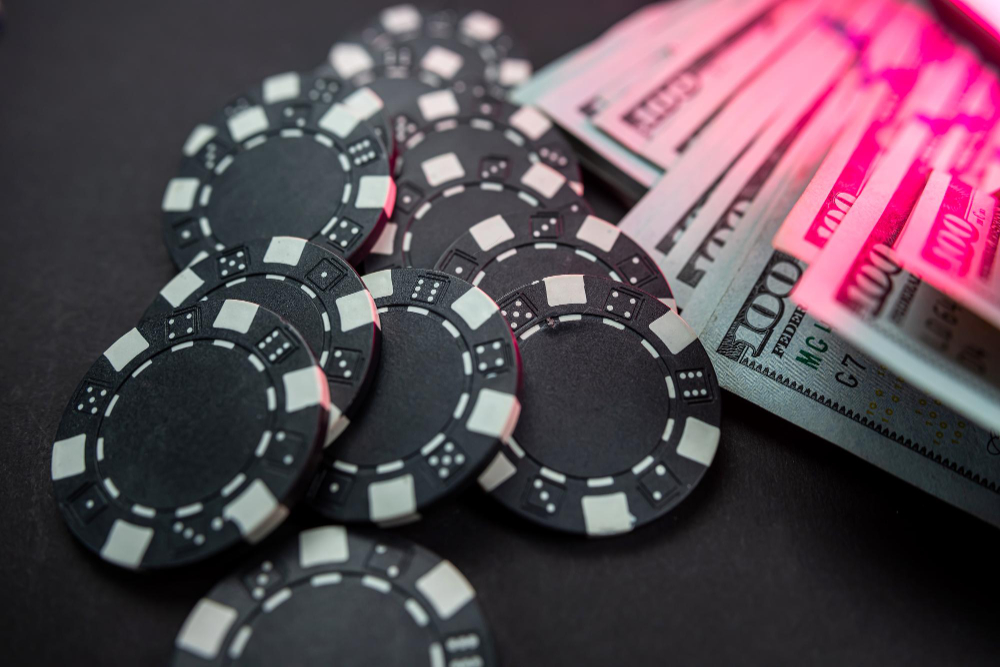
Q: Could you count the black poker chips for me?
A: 12